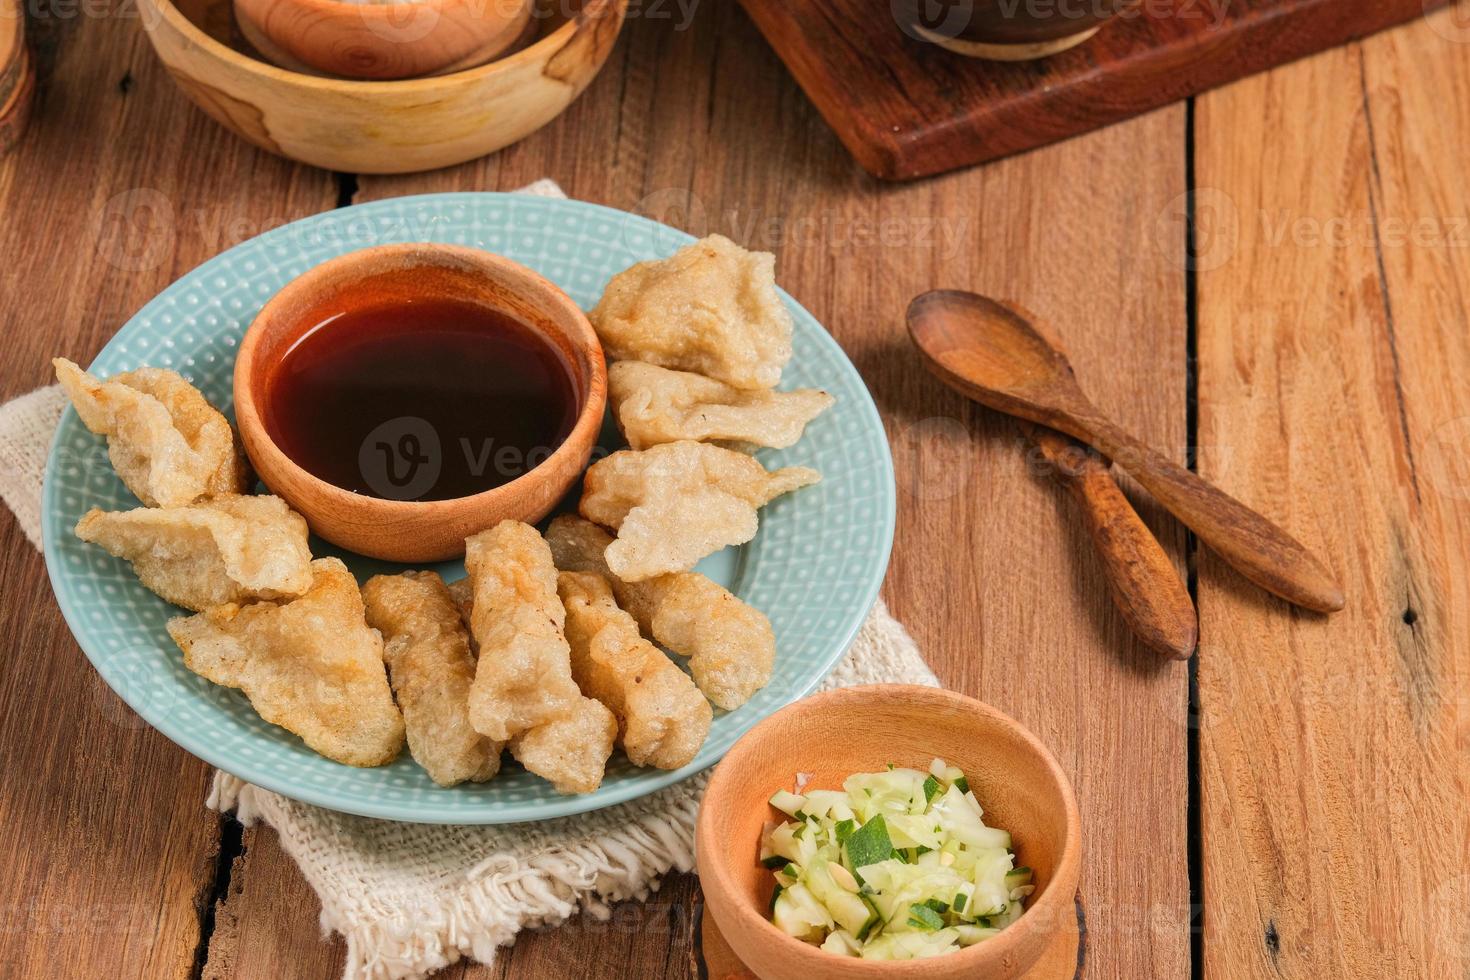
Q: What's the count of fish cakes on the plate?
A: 11